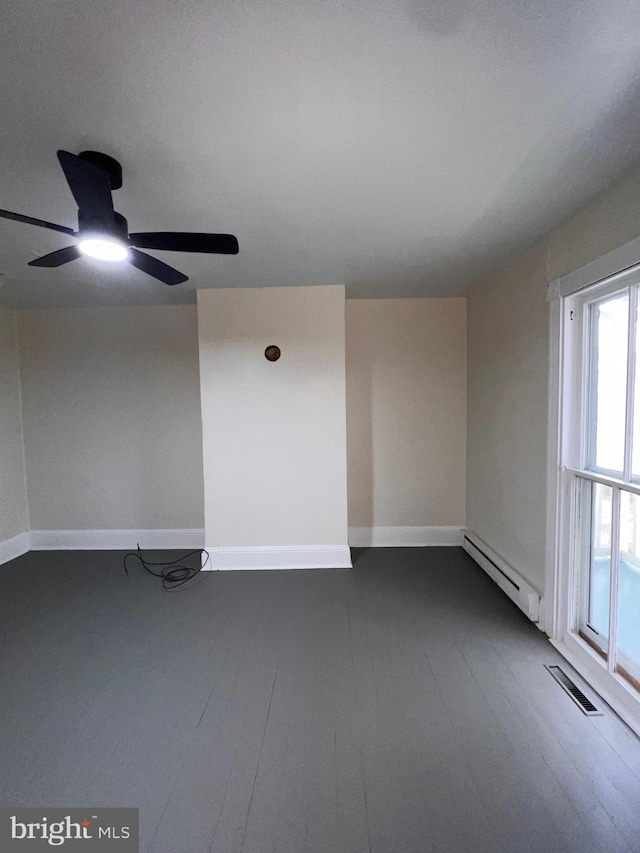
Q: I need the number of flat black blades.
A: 5